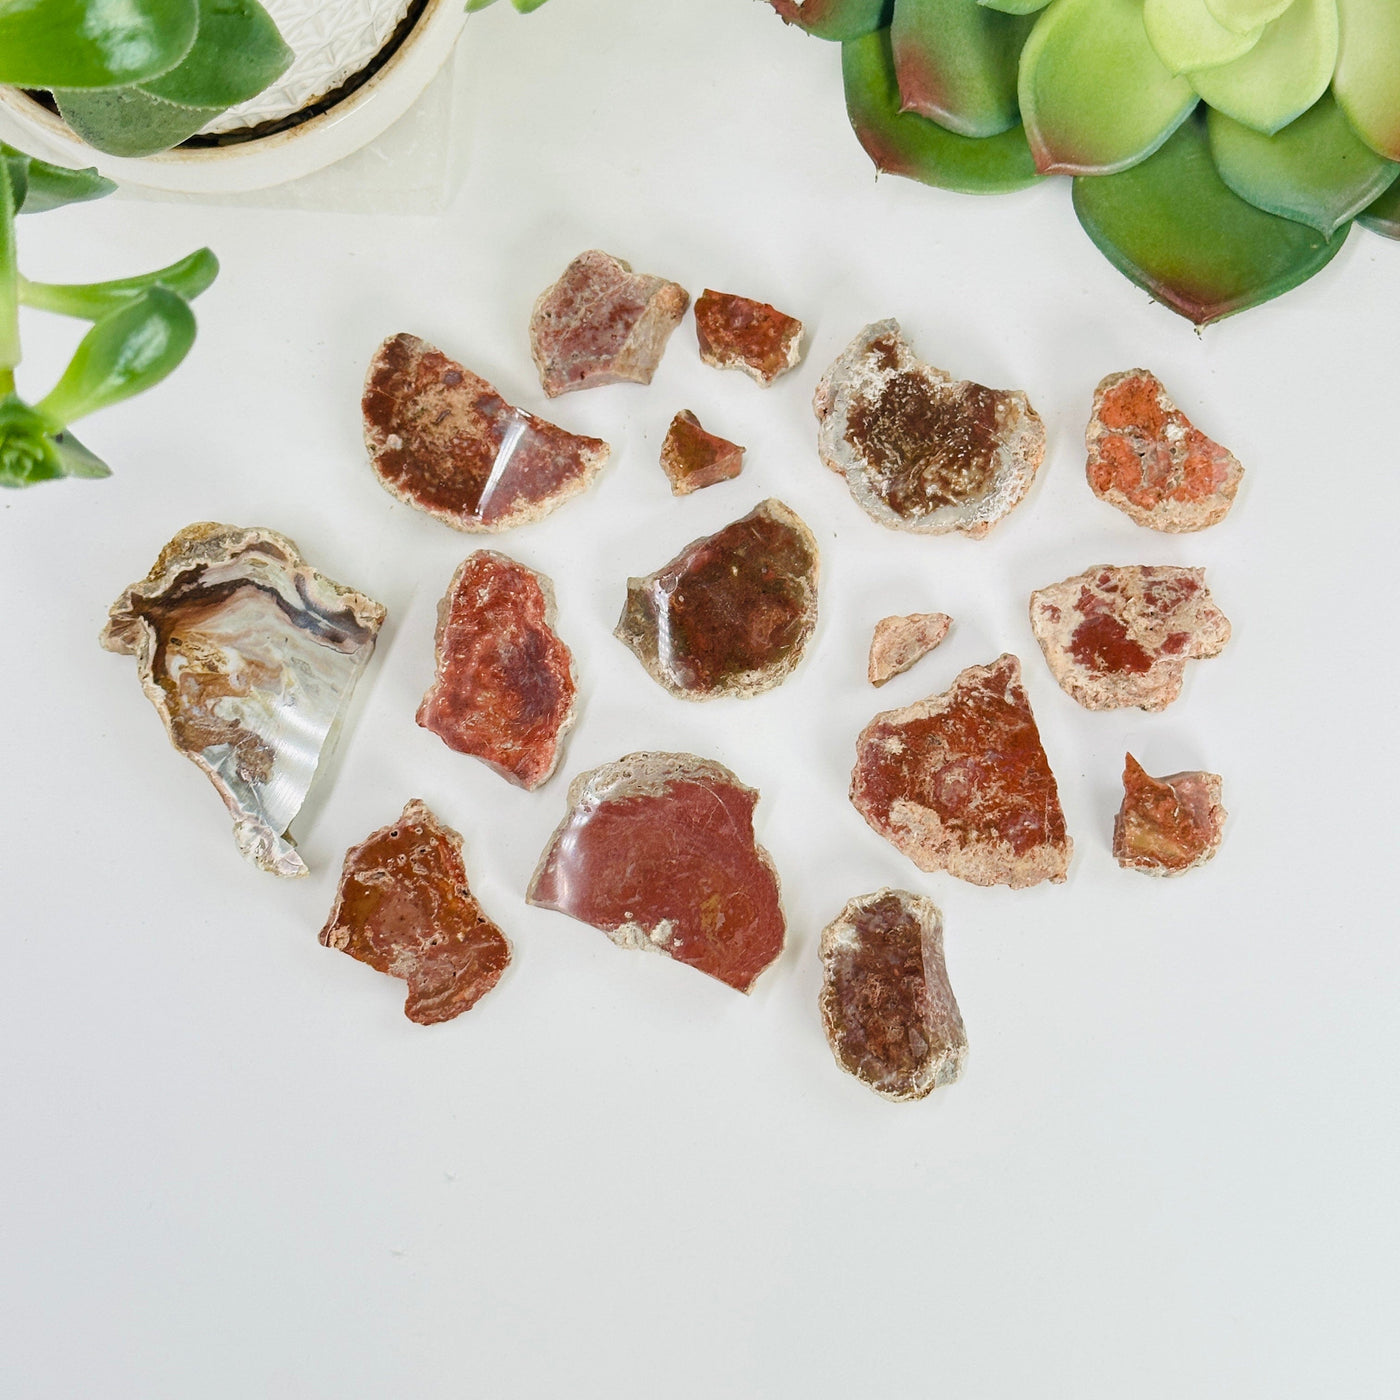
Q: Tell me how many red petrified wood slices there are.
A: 15